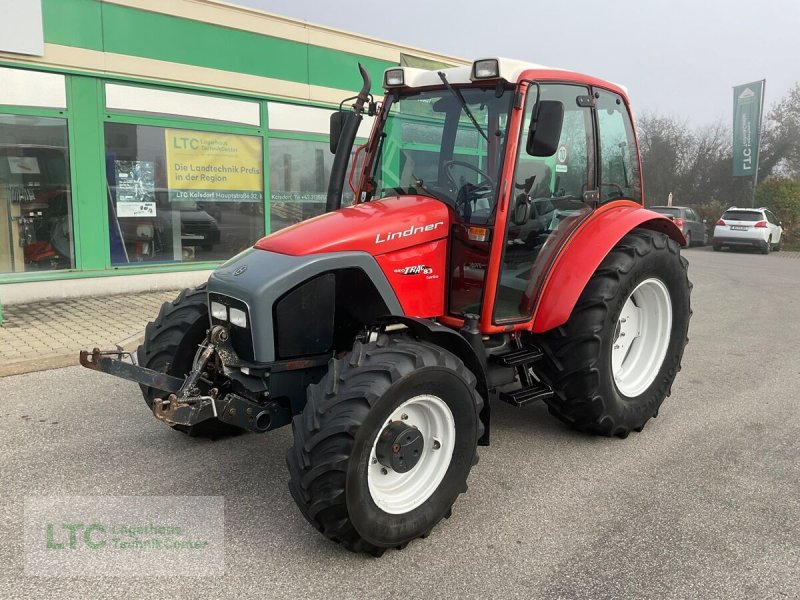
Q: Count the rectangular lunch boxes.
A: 0